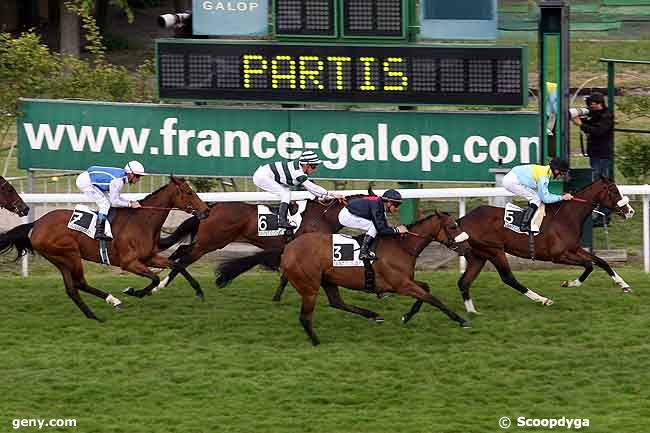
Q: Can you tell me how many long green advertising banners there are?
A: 1